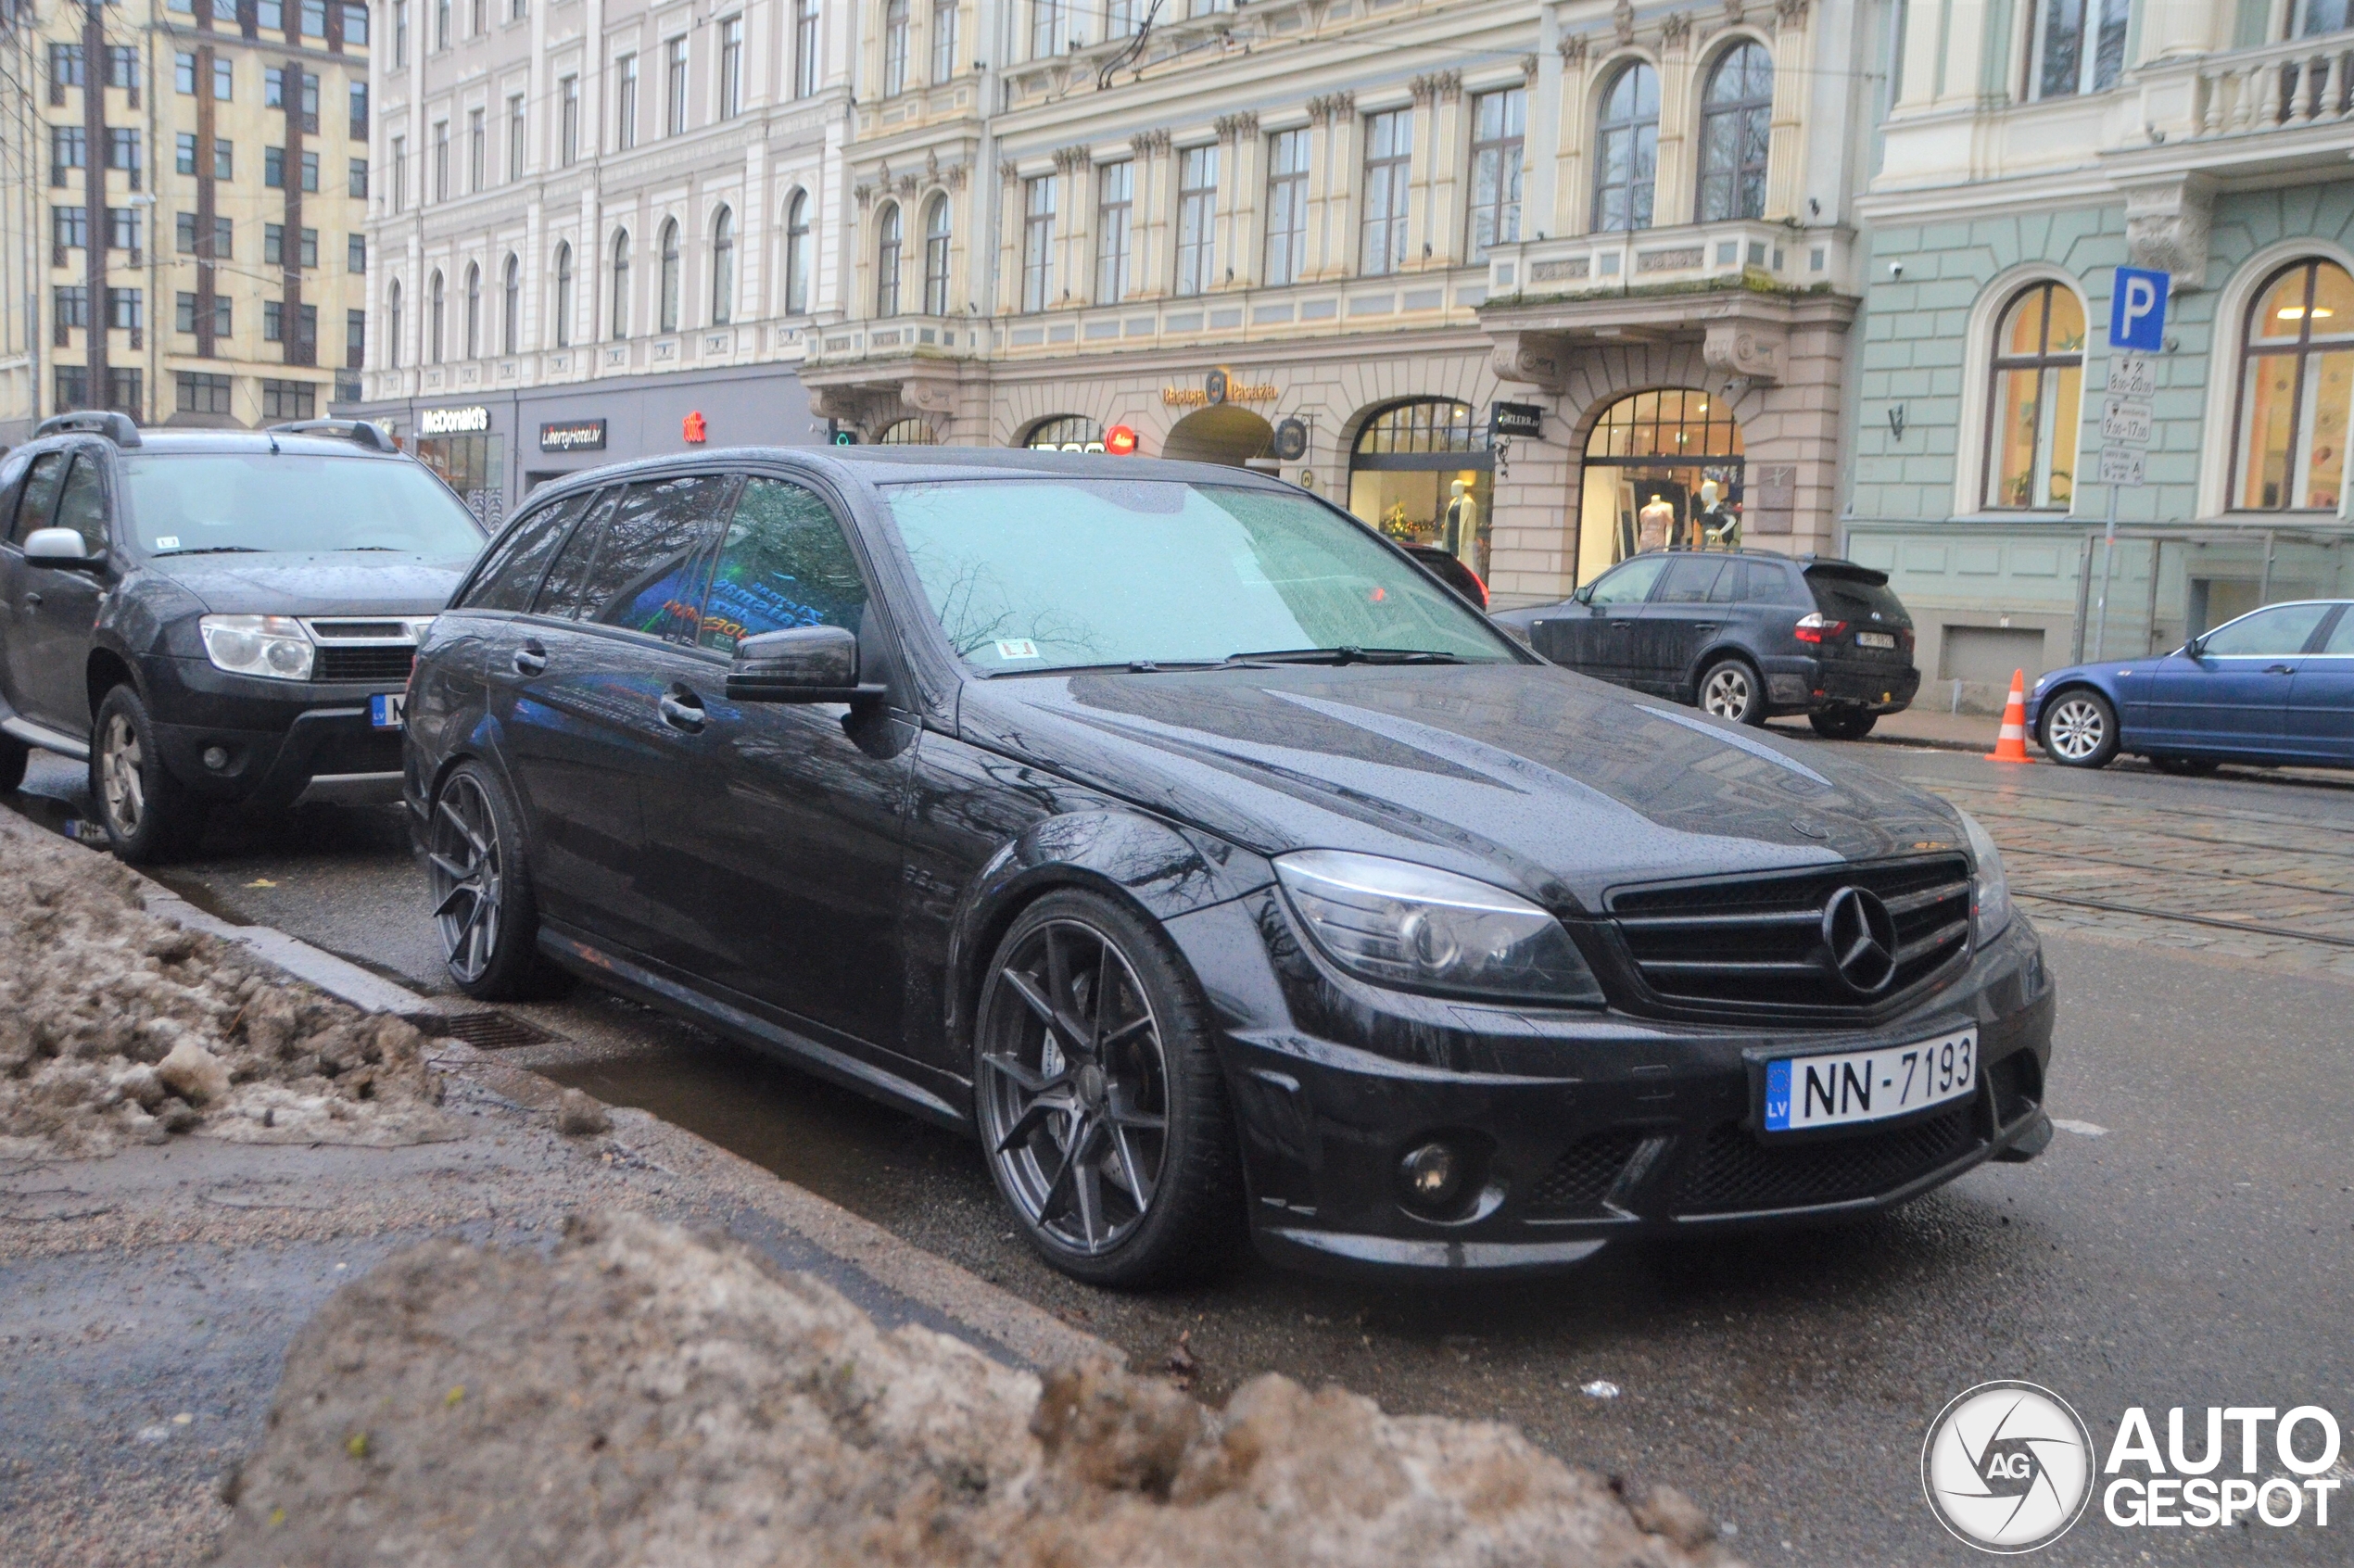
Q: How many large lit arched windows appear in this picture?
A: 4